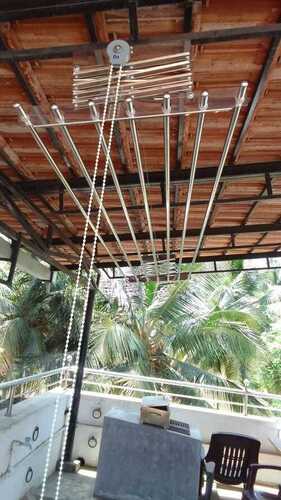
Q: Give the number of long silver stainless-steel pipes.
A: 7